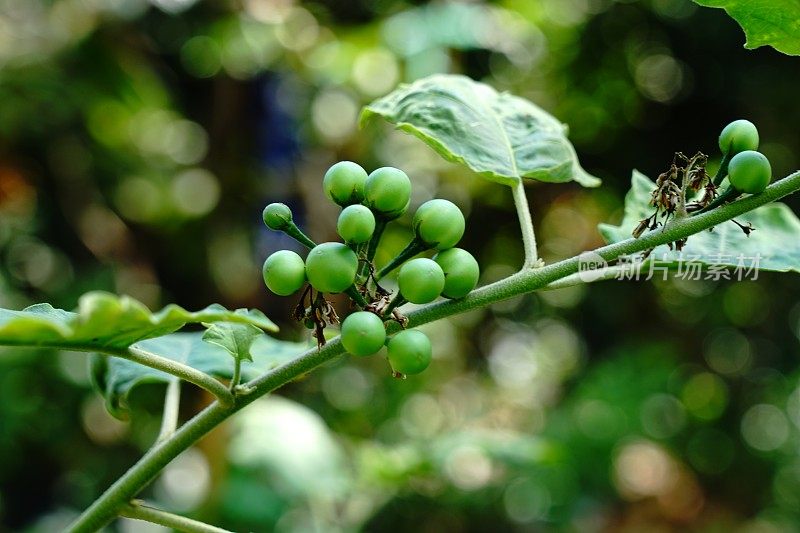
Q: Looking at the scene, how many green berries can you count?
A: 13